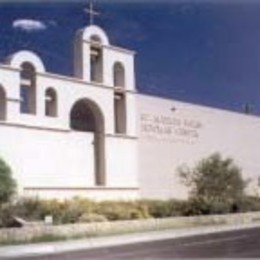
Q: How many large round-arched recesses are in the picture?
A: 1